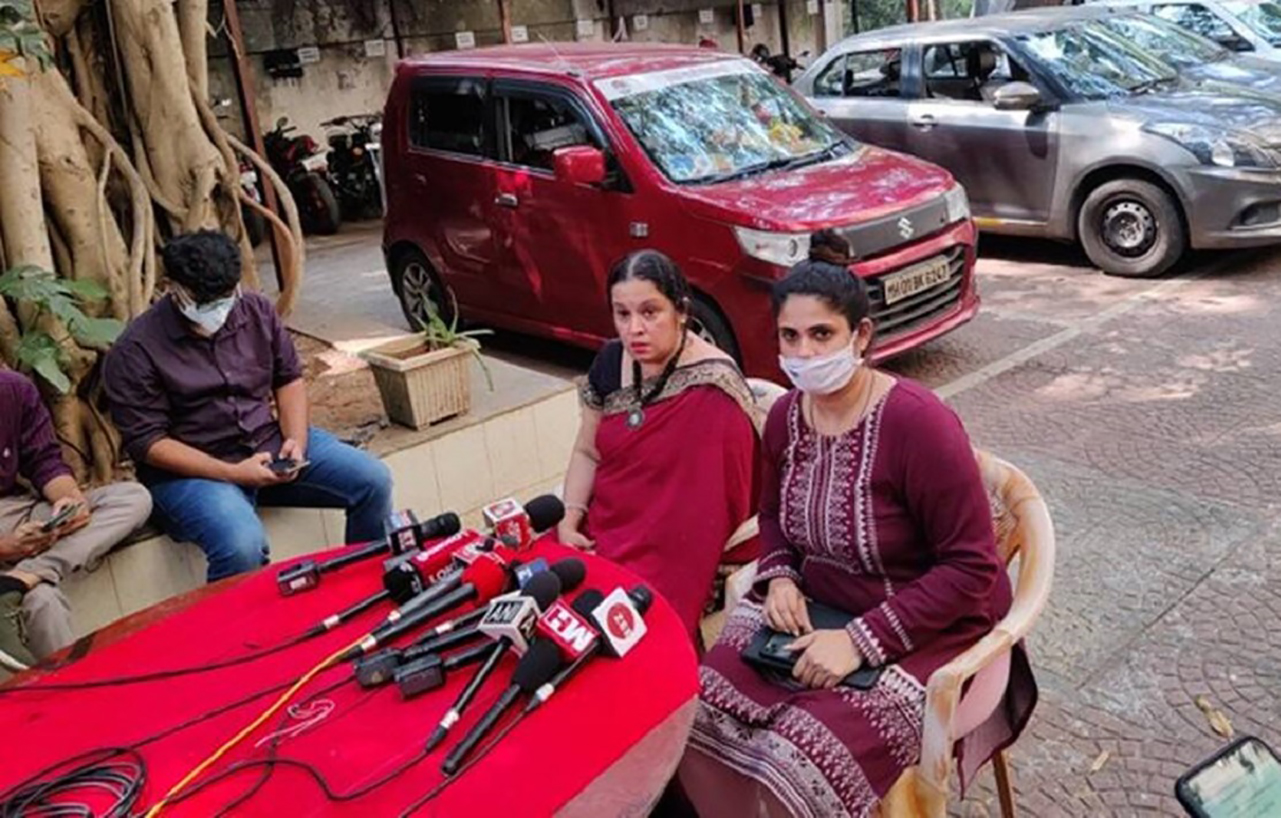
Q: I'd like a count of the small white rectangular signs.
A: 9